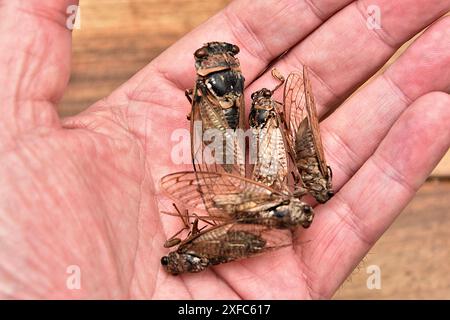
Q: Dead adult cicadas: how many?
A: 5